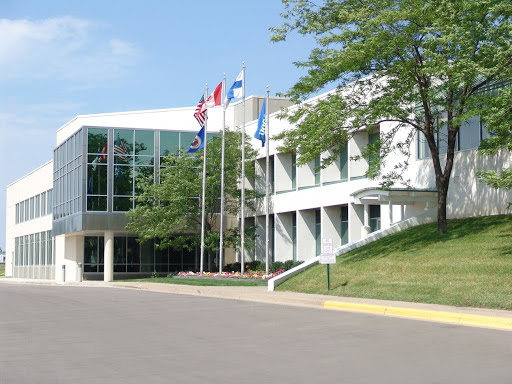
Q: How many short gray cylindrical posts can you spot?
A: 2